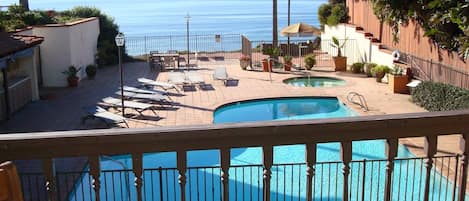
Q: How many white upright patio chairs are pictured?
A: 3